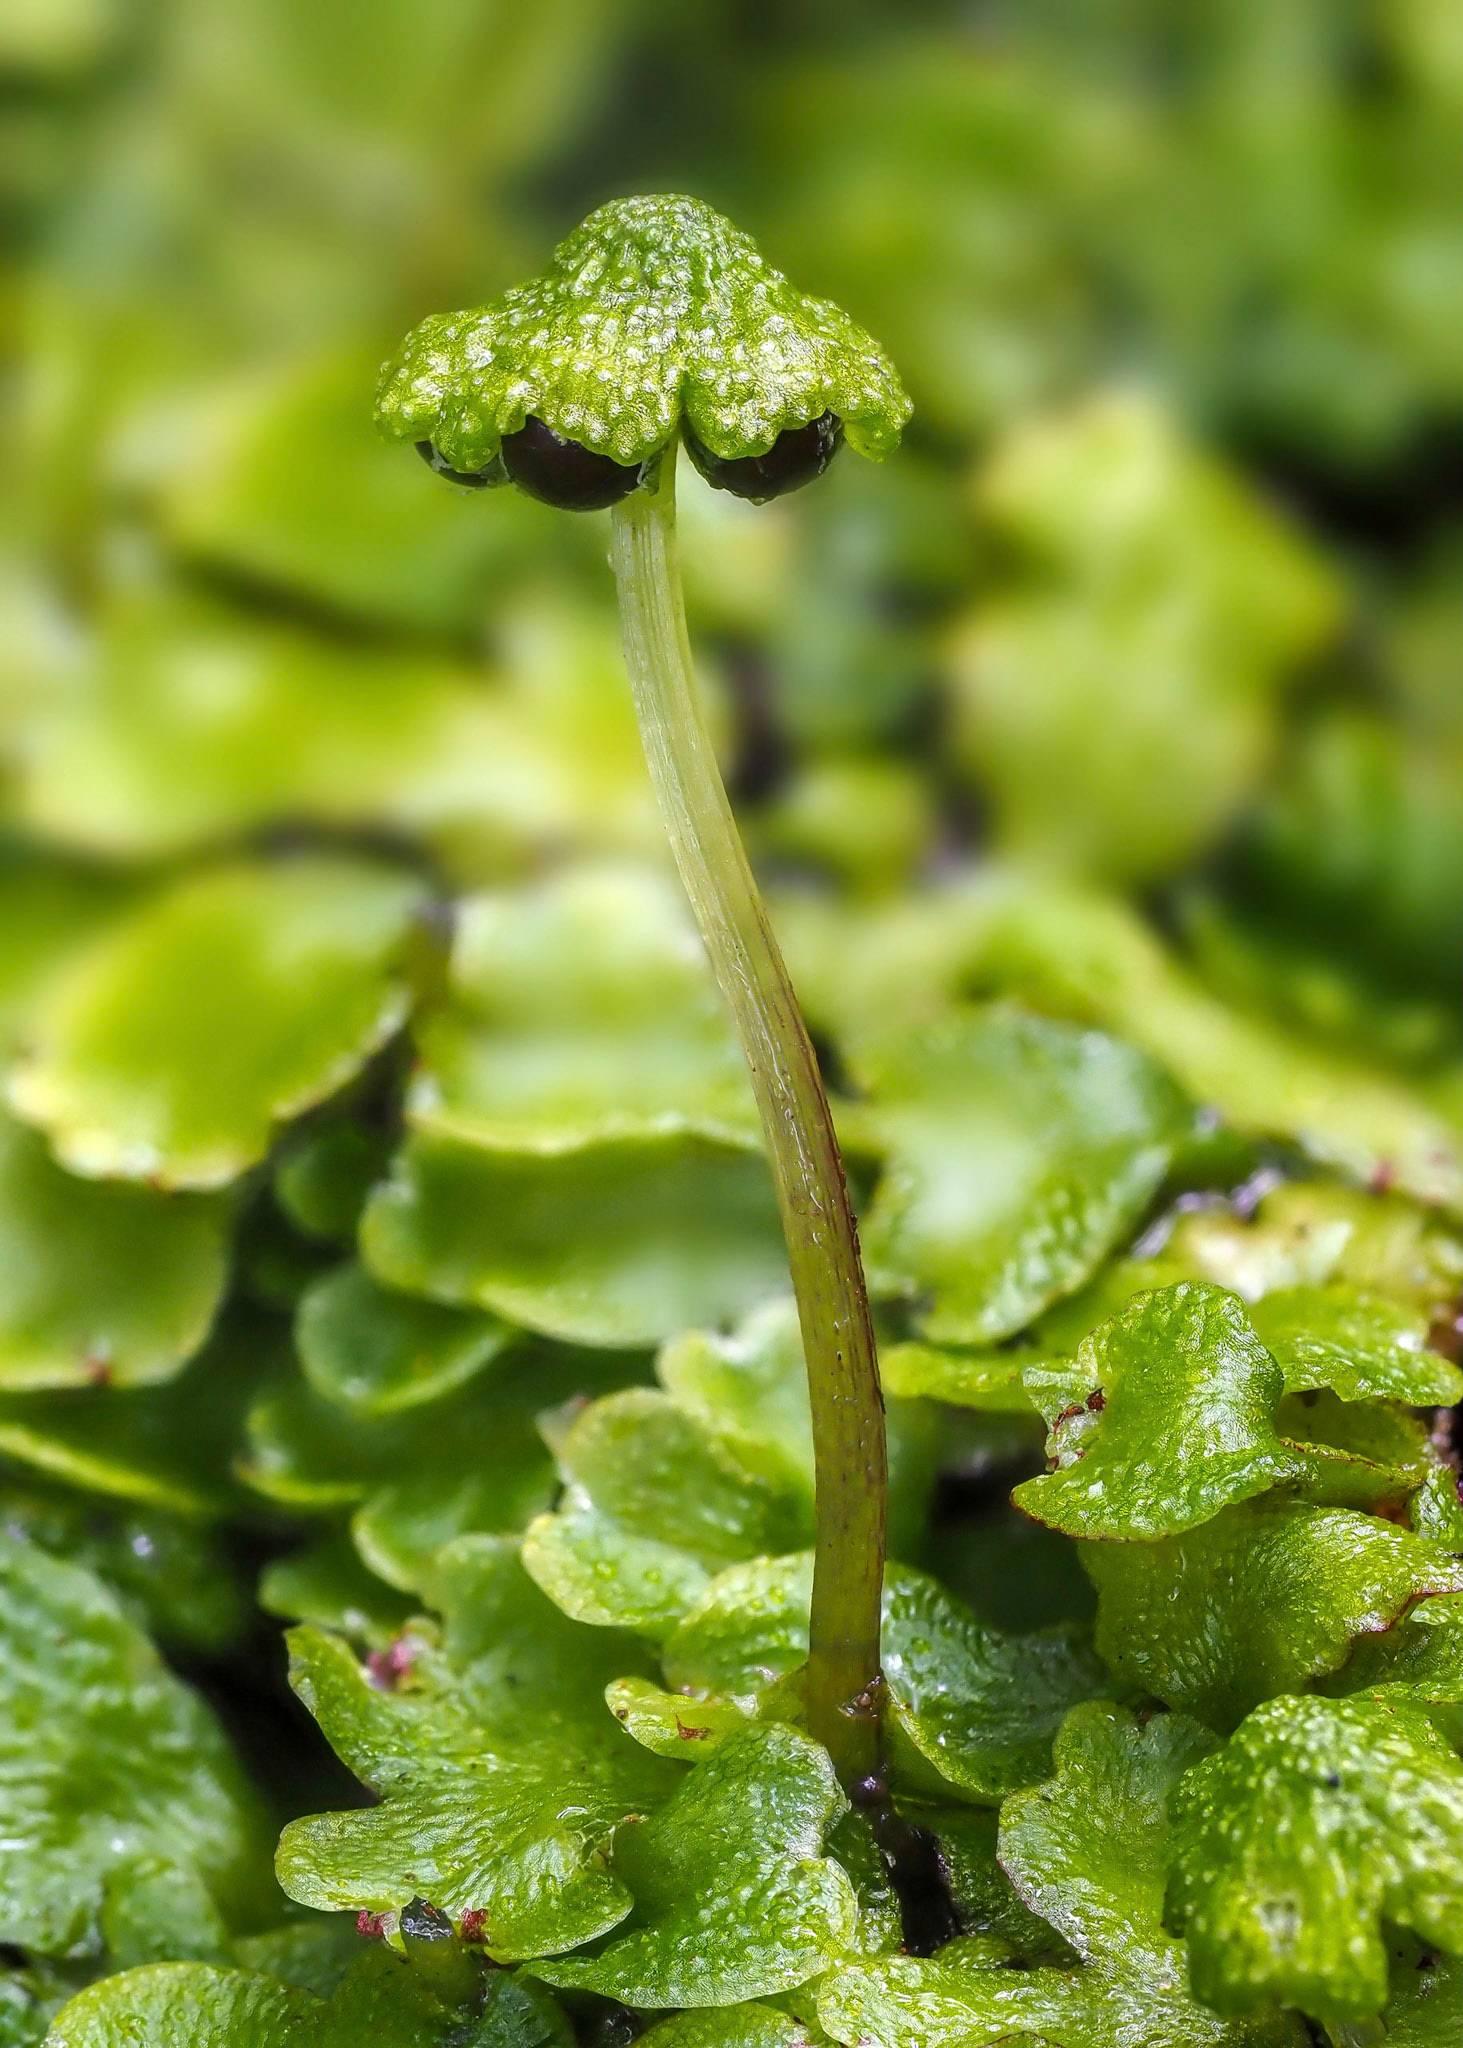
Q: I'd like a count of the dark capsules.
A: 3